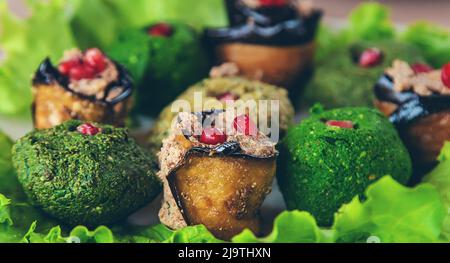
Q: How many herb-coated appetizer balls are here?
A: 5